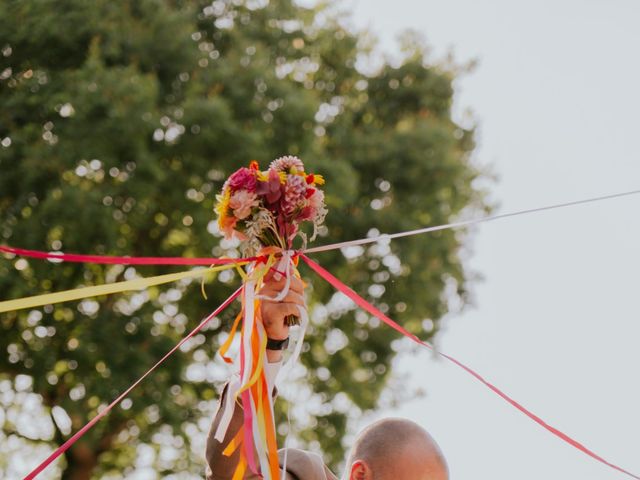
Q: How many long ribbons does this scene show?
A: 5